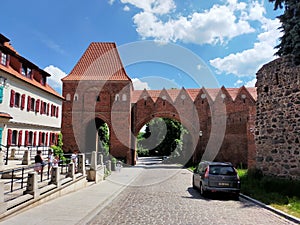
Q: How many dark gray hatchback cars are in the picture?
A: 1